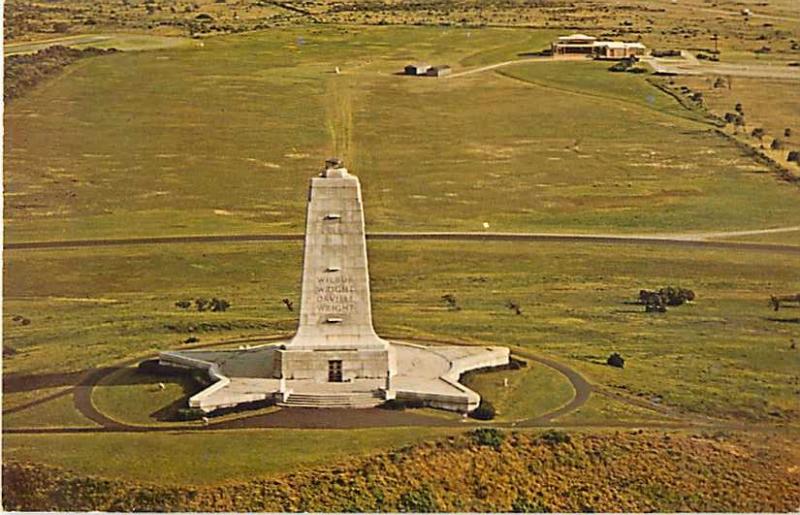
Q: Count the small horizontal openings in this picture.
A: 3